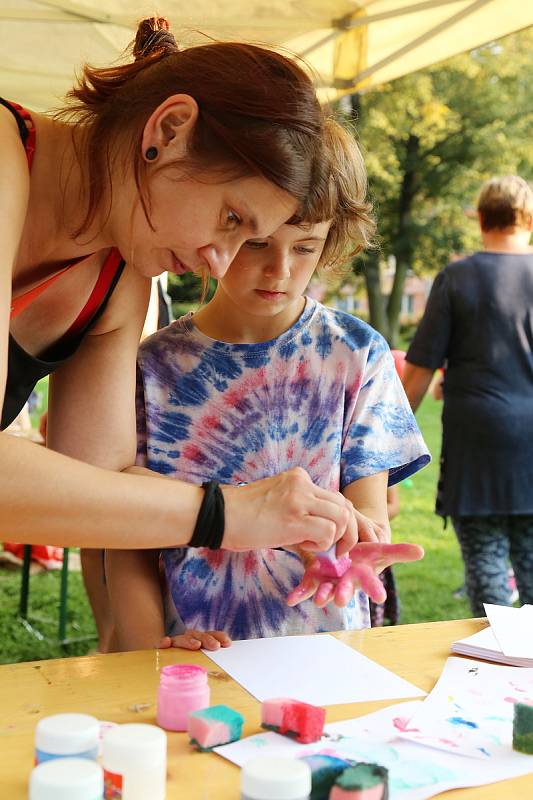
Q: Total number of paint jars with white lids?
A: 4